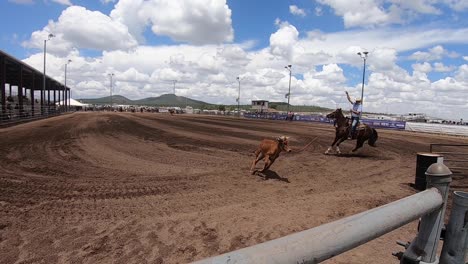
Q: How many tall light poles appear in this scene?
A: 7